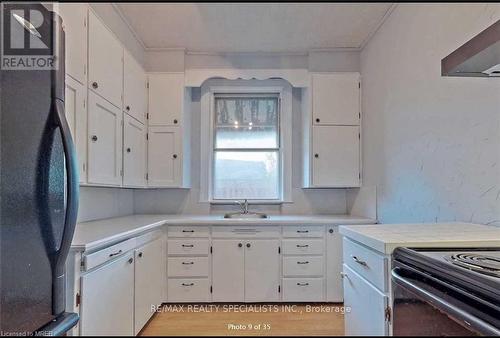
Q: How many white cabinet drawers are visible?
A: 10